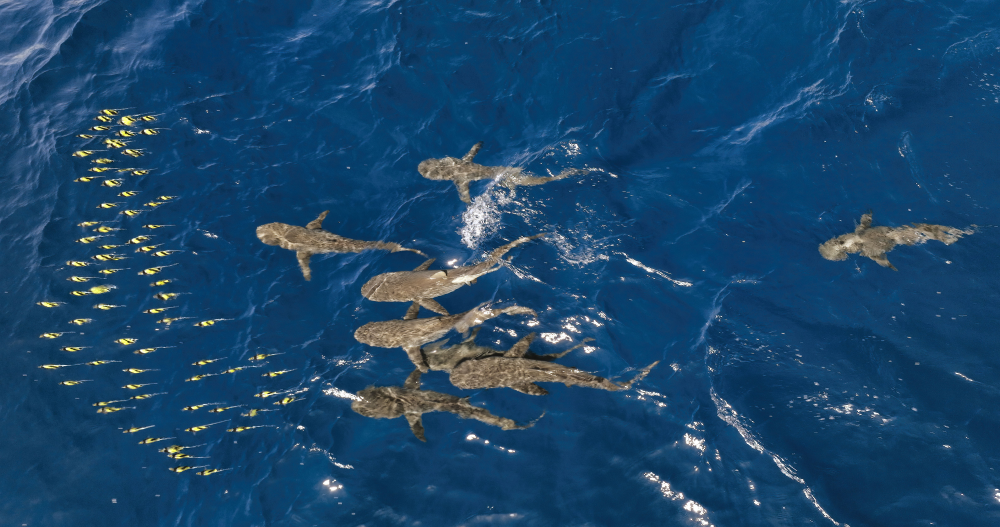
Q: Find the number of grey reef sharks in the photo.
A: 8